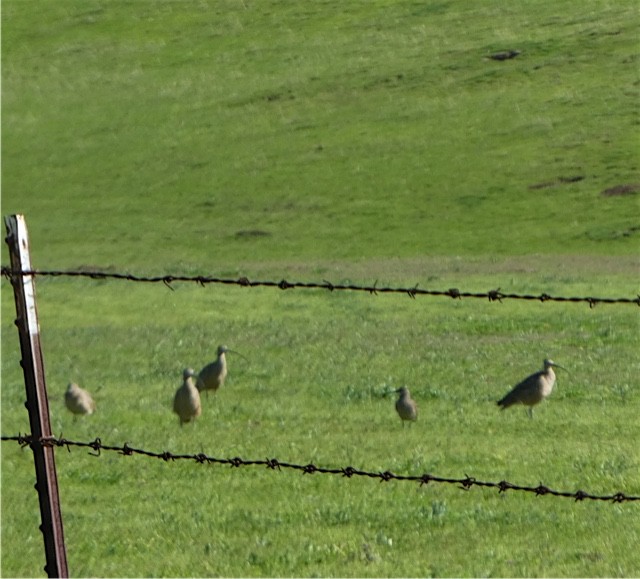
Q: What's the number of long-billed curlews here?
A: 5